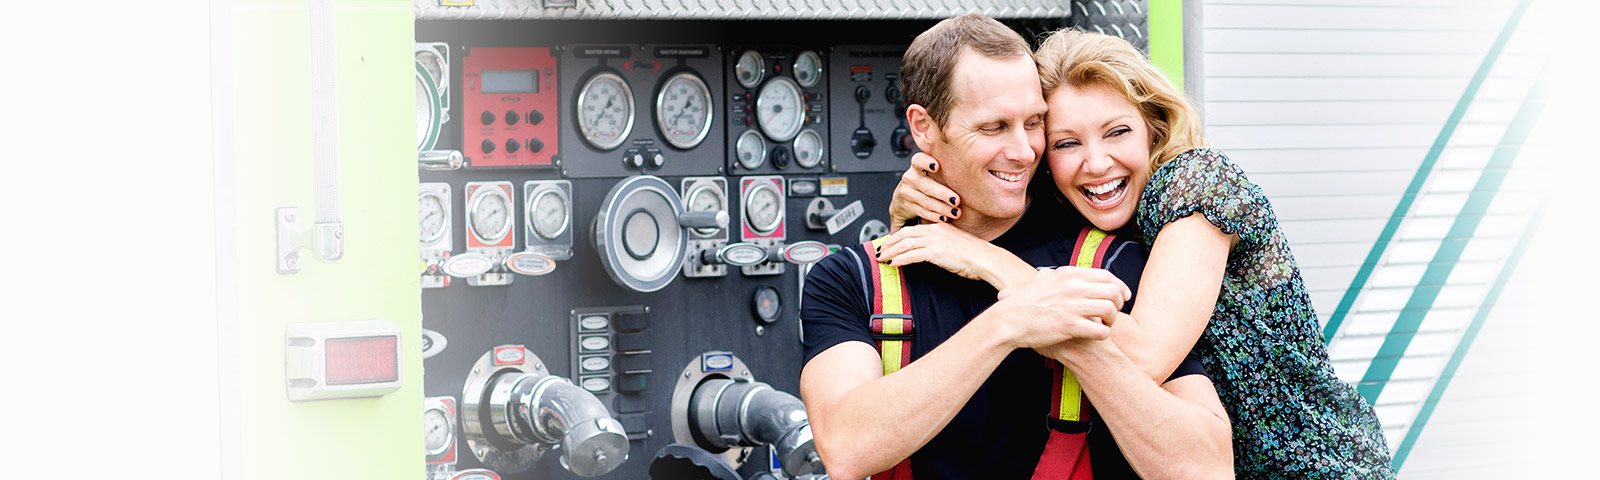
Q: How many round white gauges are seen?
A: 14